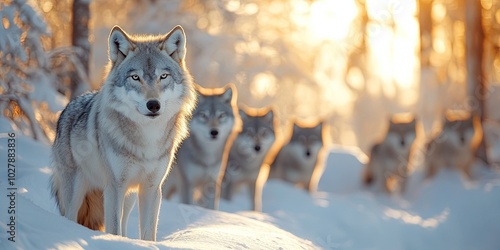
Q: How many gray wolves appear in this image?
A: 6